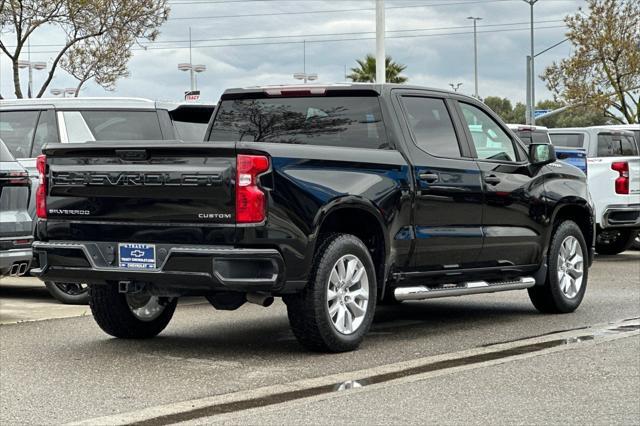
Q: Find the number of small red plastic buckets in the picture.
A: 0